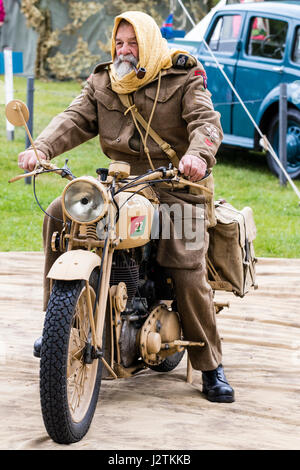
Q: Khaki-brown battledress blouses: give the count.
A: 1